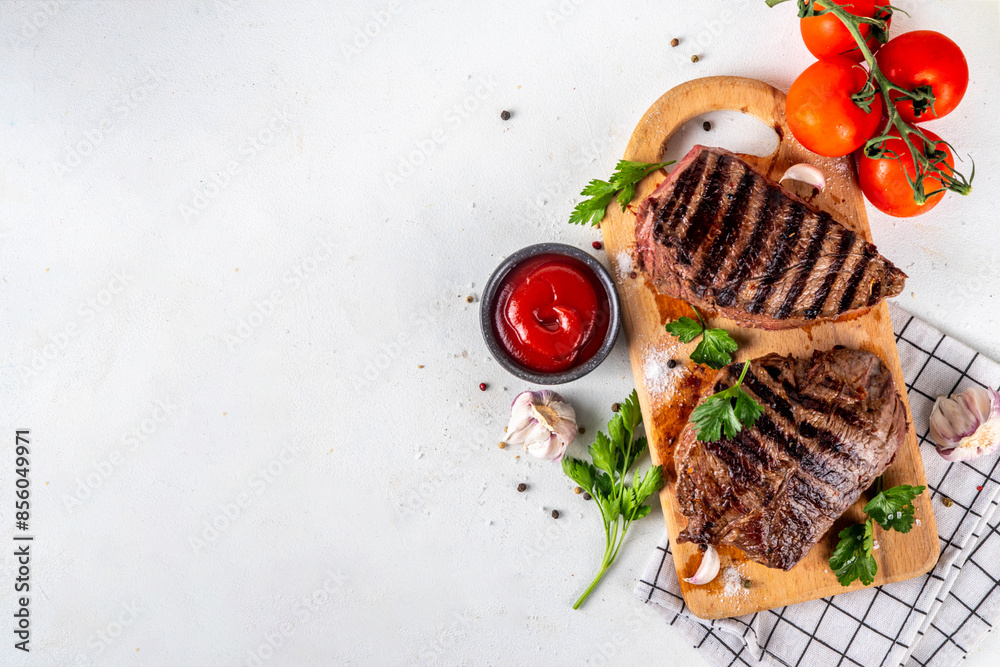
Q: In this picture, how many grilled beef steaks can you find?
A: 2